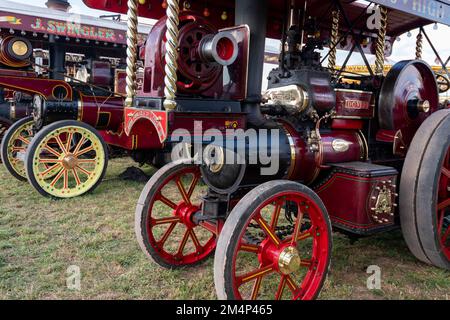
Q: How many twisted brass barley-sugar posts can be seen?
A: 5